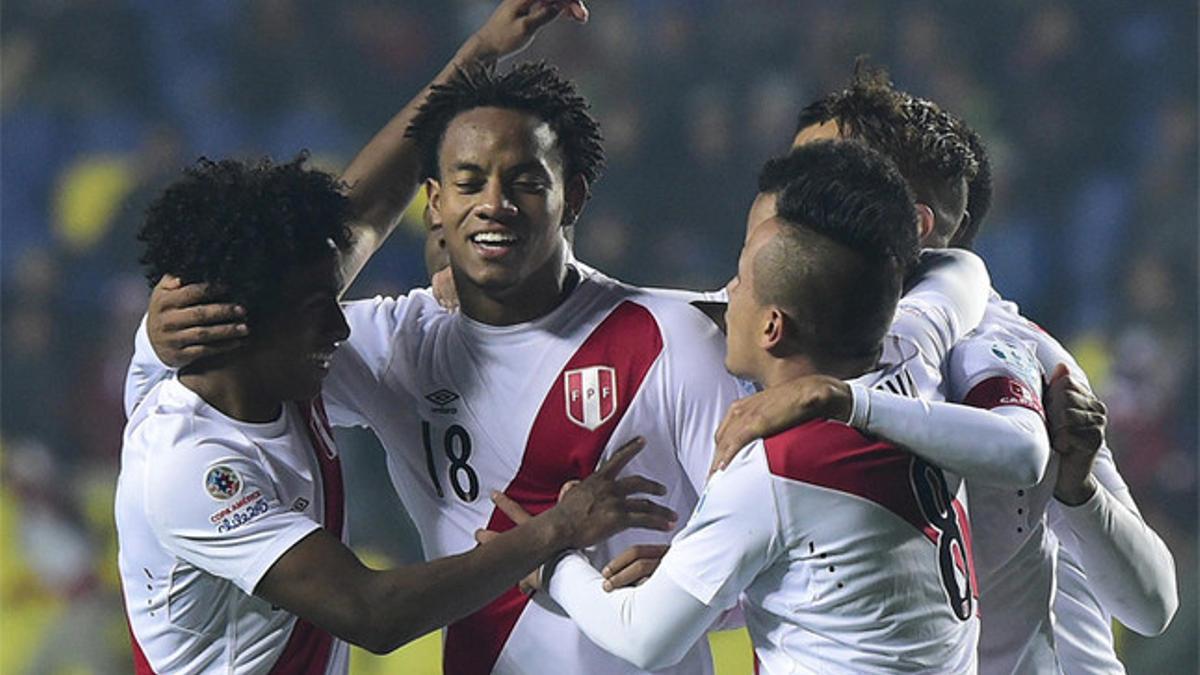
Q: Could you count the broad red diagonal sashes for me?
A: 3